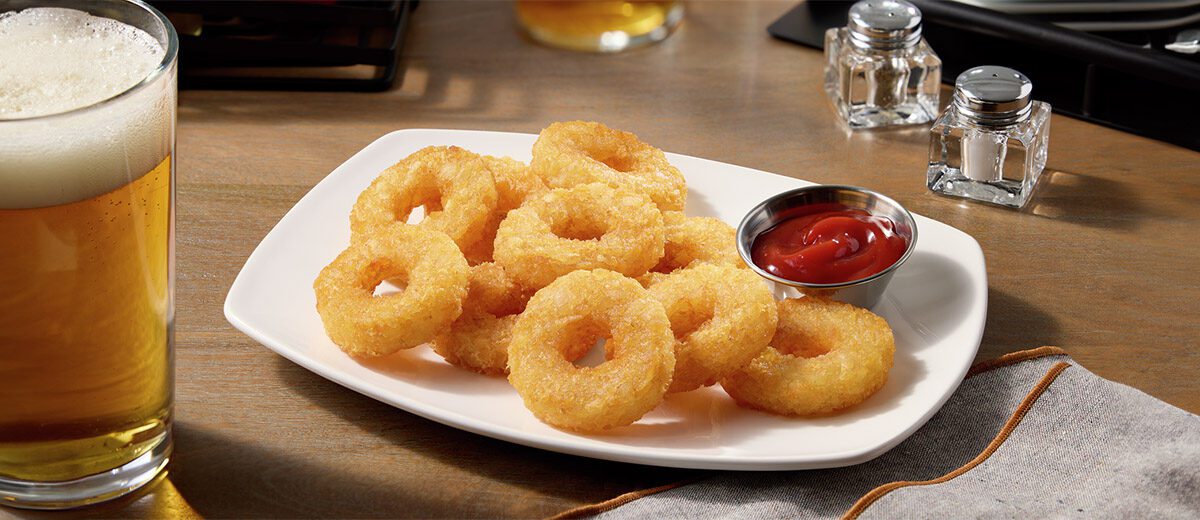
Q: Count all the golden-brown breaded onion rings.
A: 10